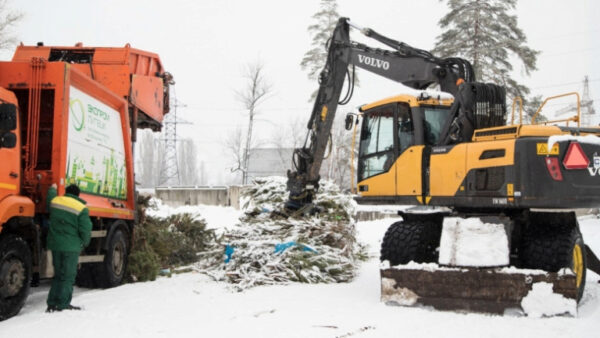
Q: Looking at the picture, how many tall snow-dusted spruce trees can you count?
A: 2